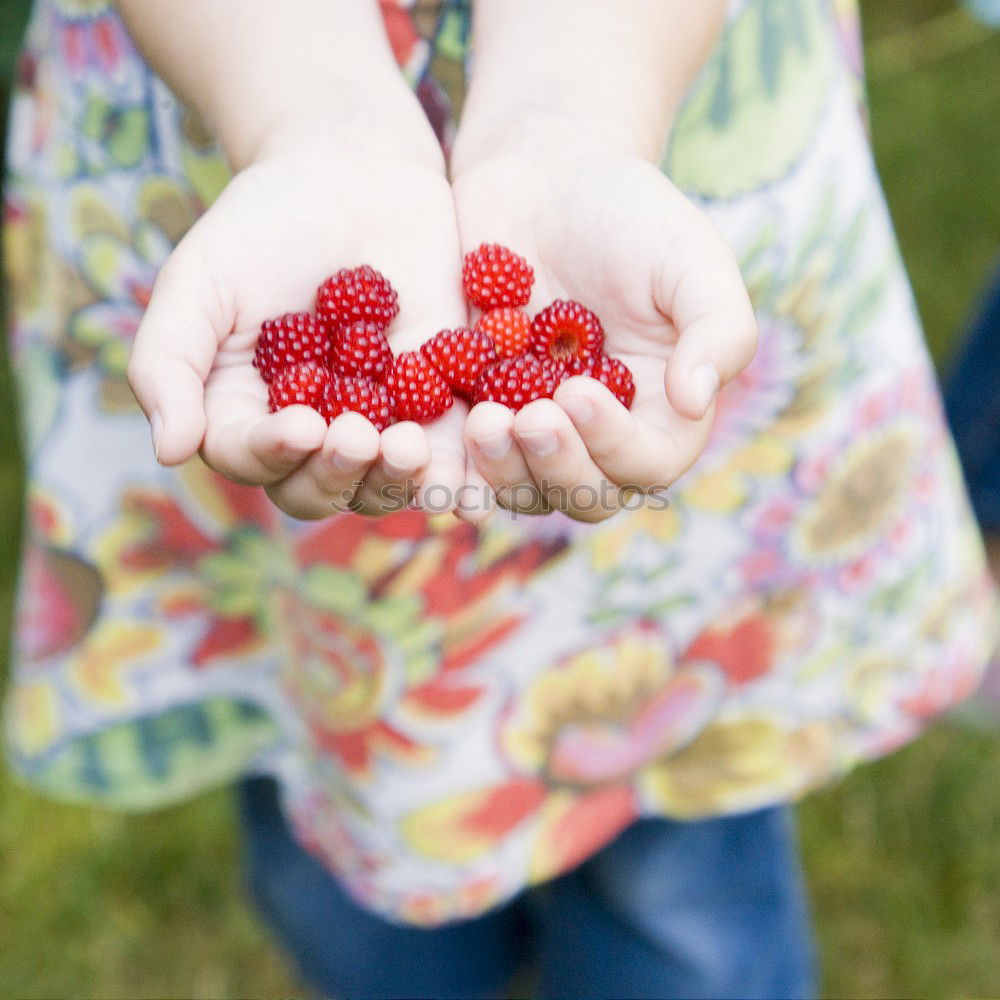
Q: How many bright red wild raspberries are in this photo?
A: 12